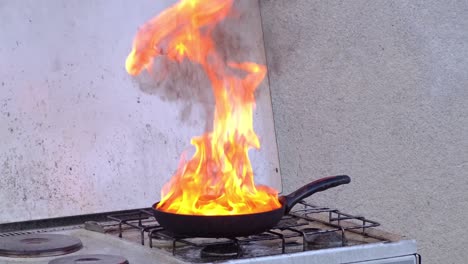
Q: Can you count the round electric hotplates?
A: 2